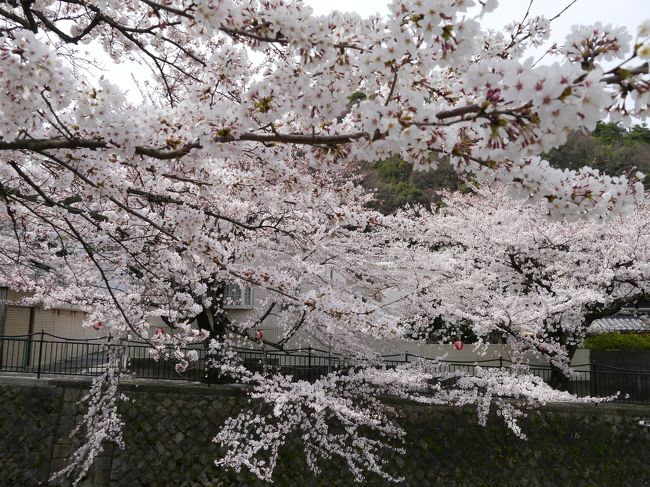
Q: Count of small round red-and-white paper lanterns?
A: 4